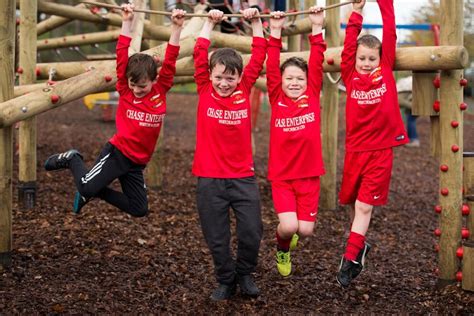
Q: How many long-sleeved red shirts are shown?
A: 4